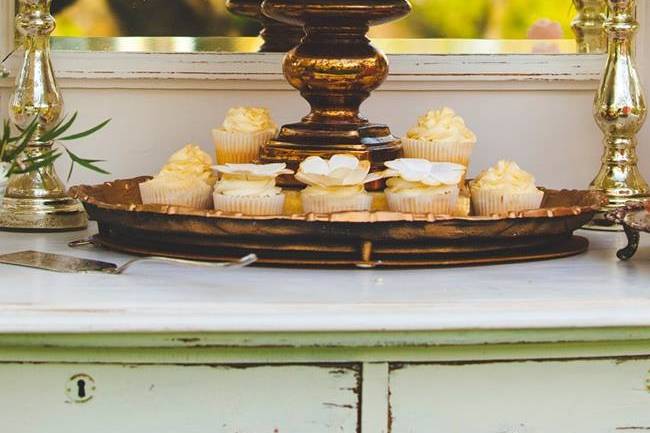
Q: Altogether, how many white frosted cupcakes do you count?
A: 7